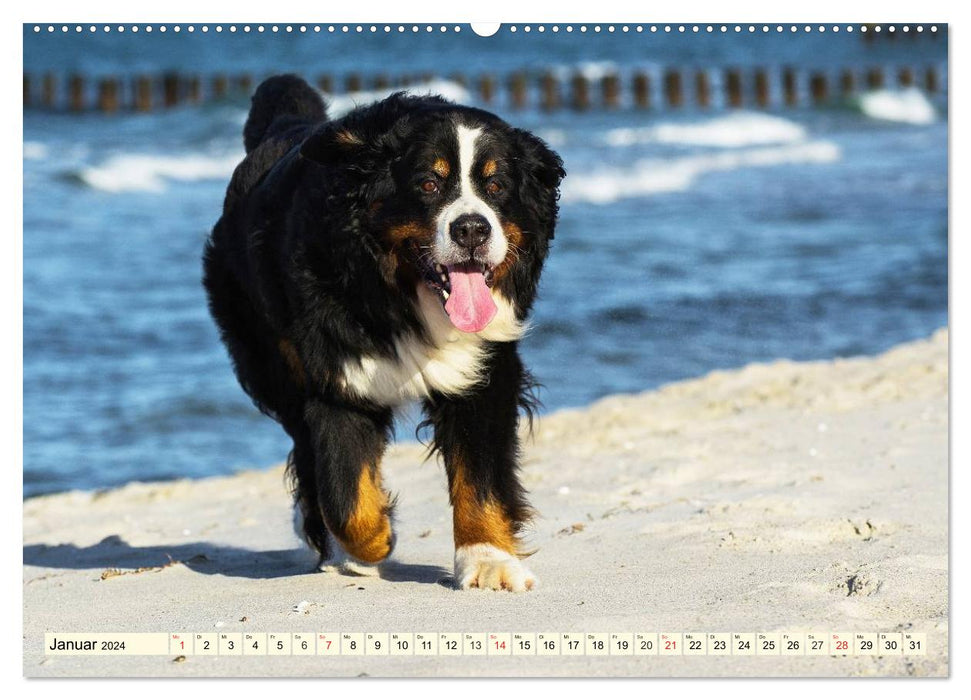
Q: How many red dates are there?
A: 5